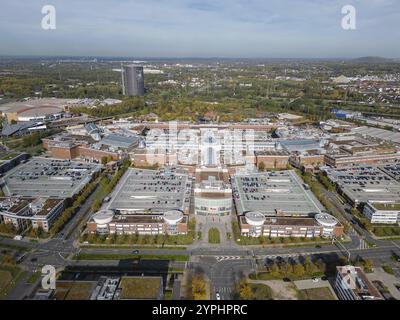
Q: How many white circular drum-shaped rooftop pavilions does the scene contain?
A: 4